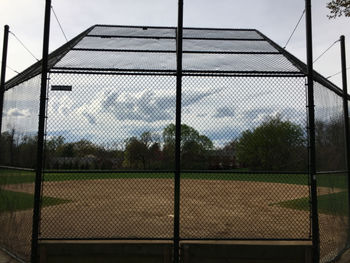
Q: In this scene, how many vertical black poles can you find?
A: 5